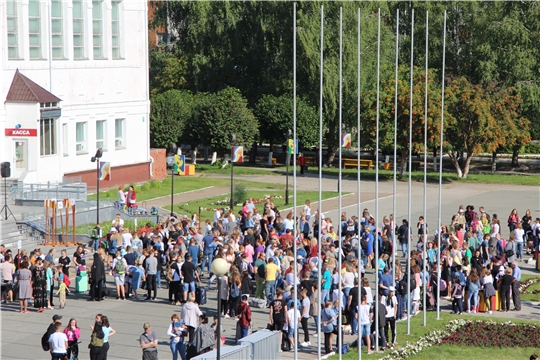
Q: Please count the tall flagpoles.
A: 9